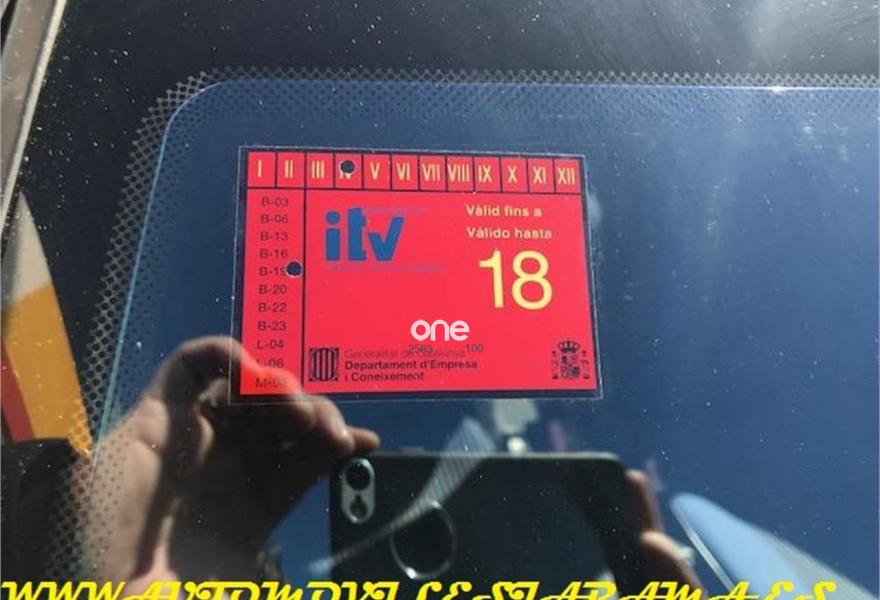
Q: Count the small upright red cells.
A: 12